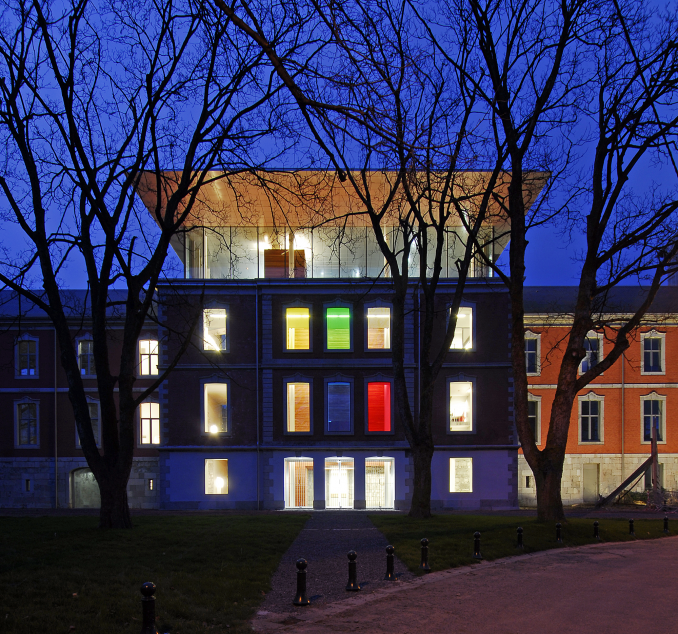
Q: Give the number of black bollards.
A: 11